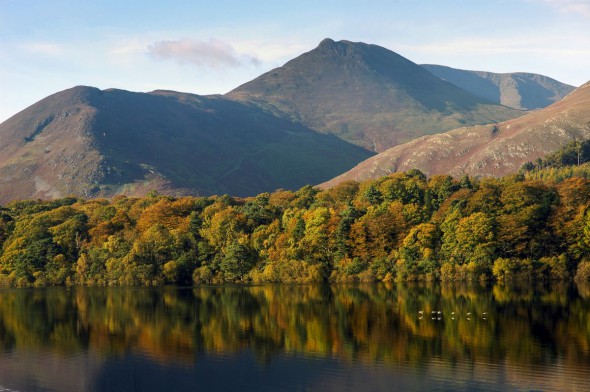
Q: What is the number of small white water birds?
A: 6